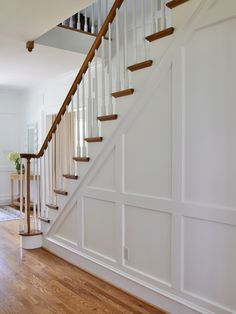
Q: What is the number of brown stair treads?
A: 12